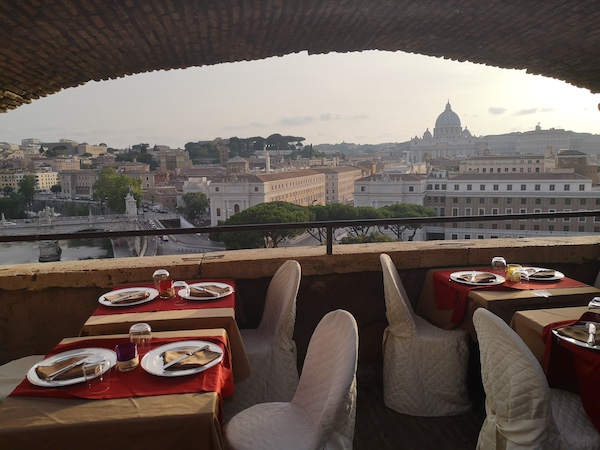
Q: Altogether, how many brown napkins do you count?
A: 7